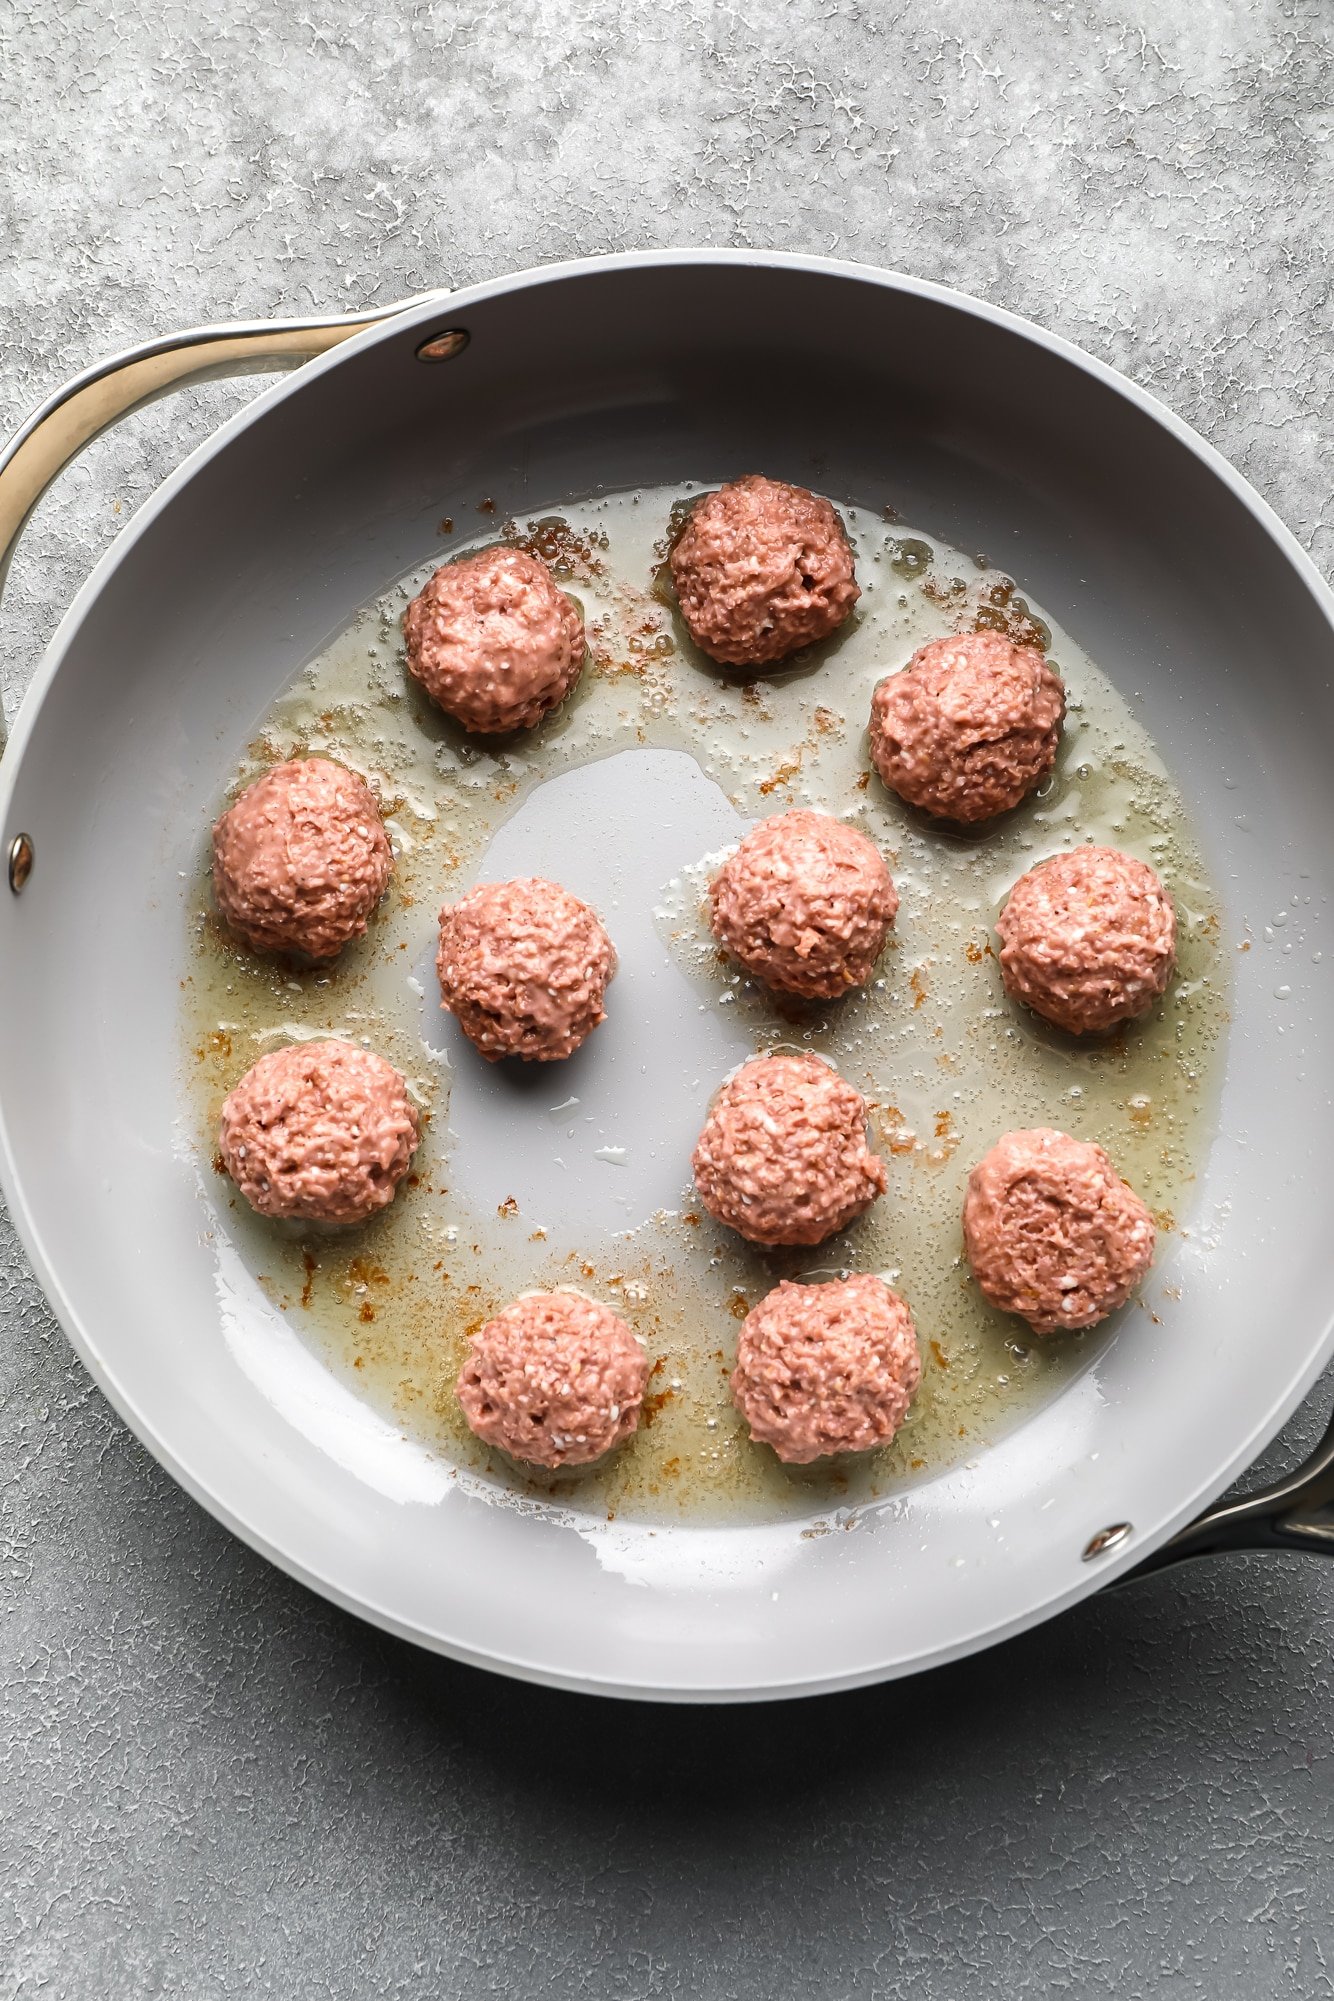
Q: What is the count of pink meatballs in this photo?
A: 12